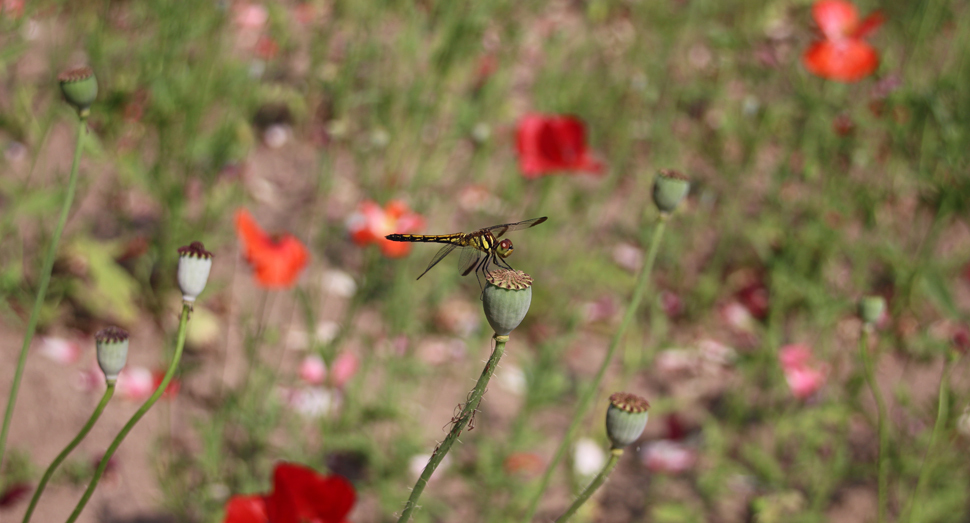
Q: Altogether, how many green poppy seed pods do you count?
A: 7